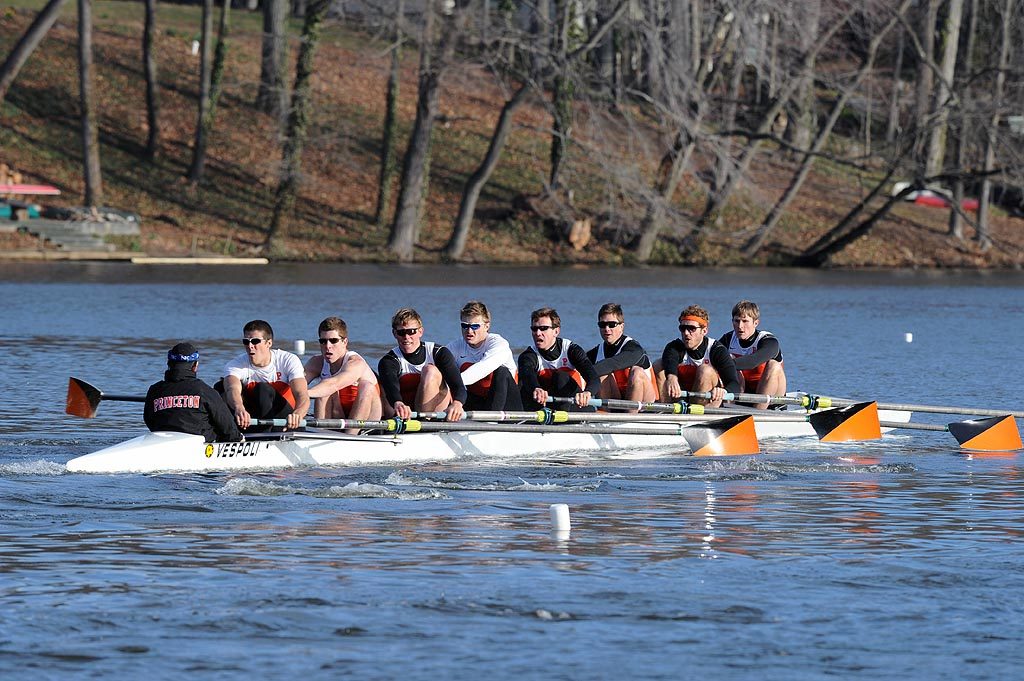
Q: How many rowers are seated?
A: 8